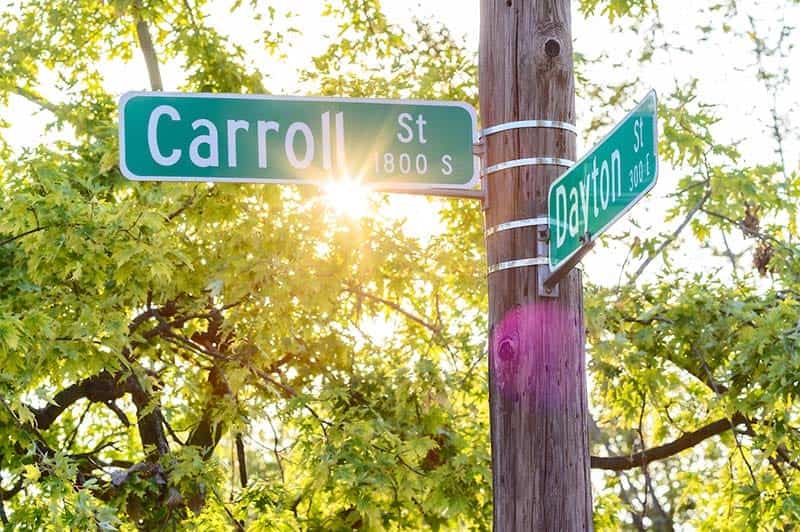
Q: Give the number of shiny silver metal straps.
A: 4